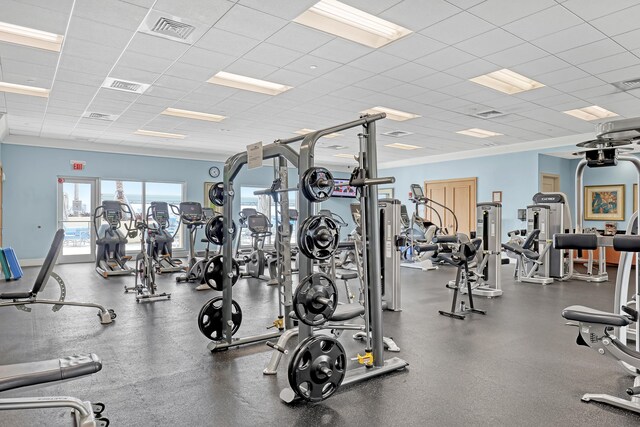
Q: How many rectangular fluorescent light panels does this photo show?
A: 13